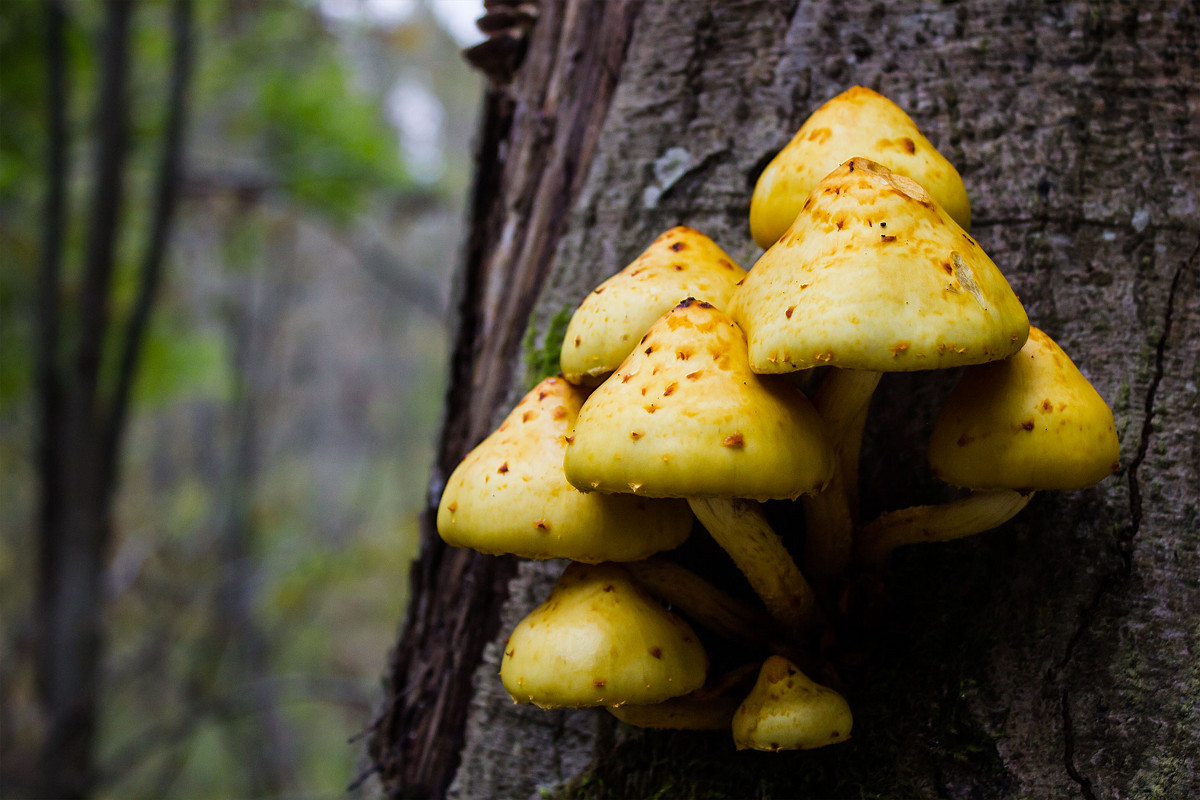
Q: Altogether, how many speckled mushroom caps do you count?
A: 8